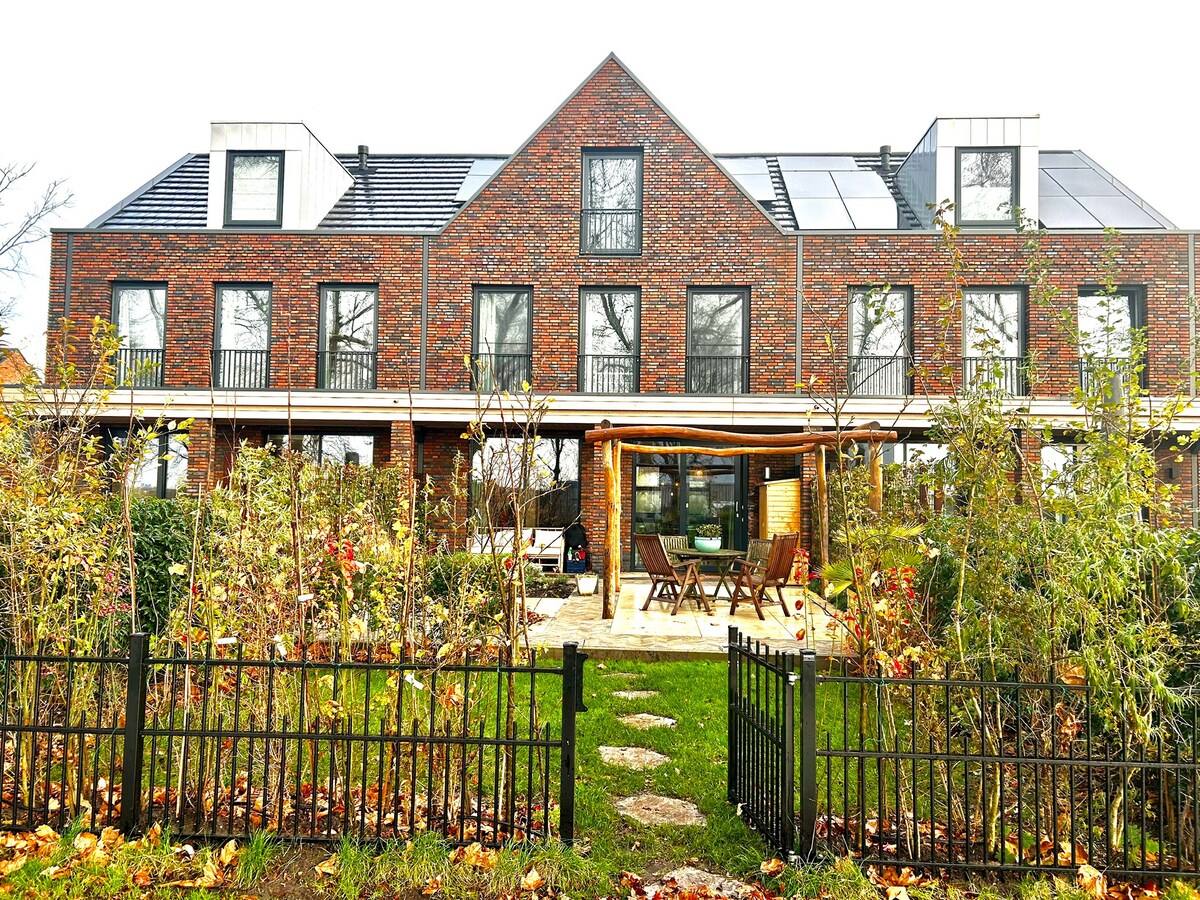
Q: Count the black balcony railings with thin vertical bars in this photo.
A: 10